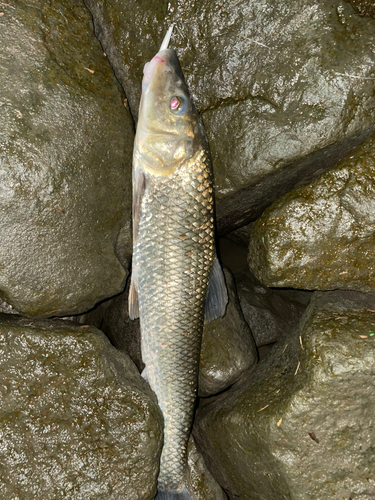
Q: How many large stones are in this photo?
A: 5